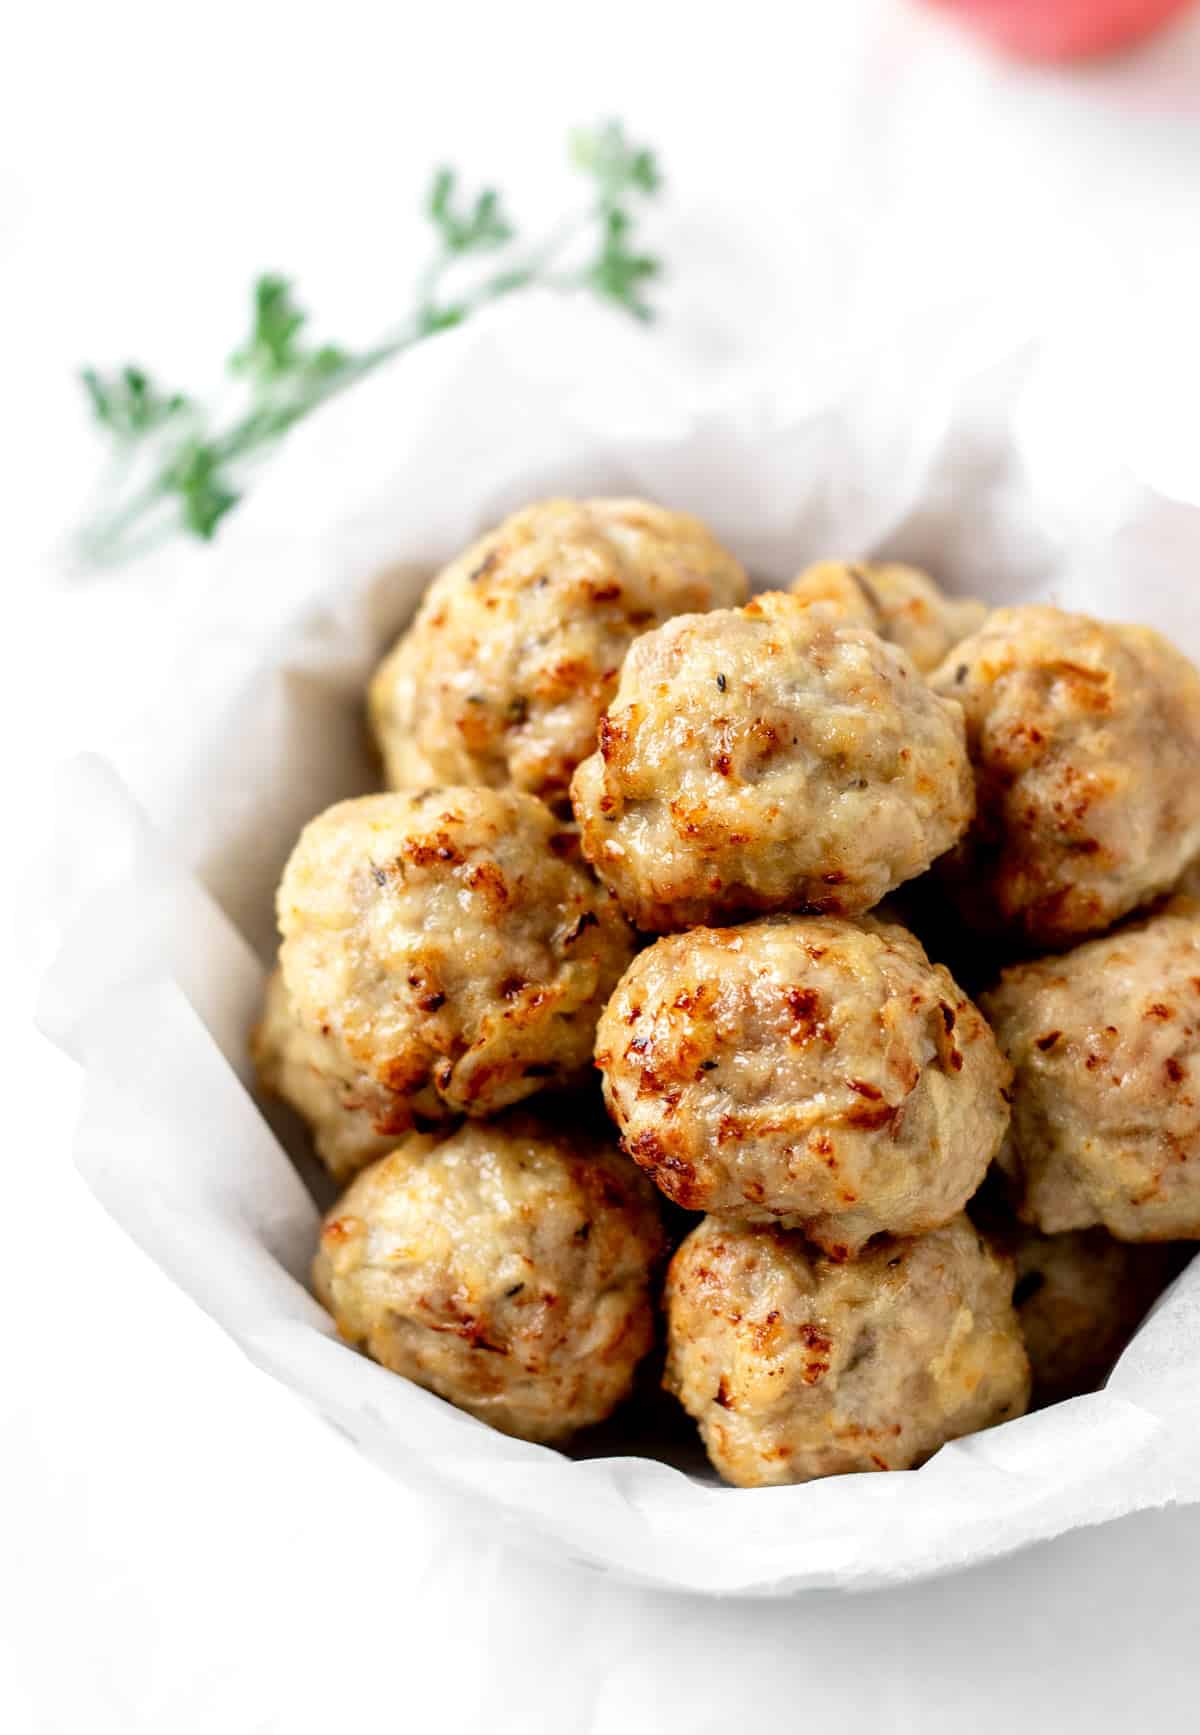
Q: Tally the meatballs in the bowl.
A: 11